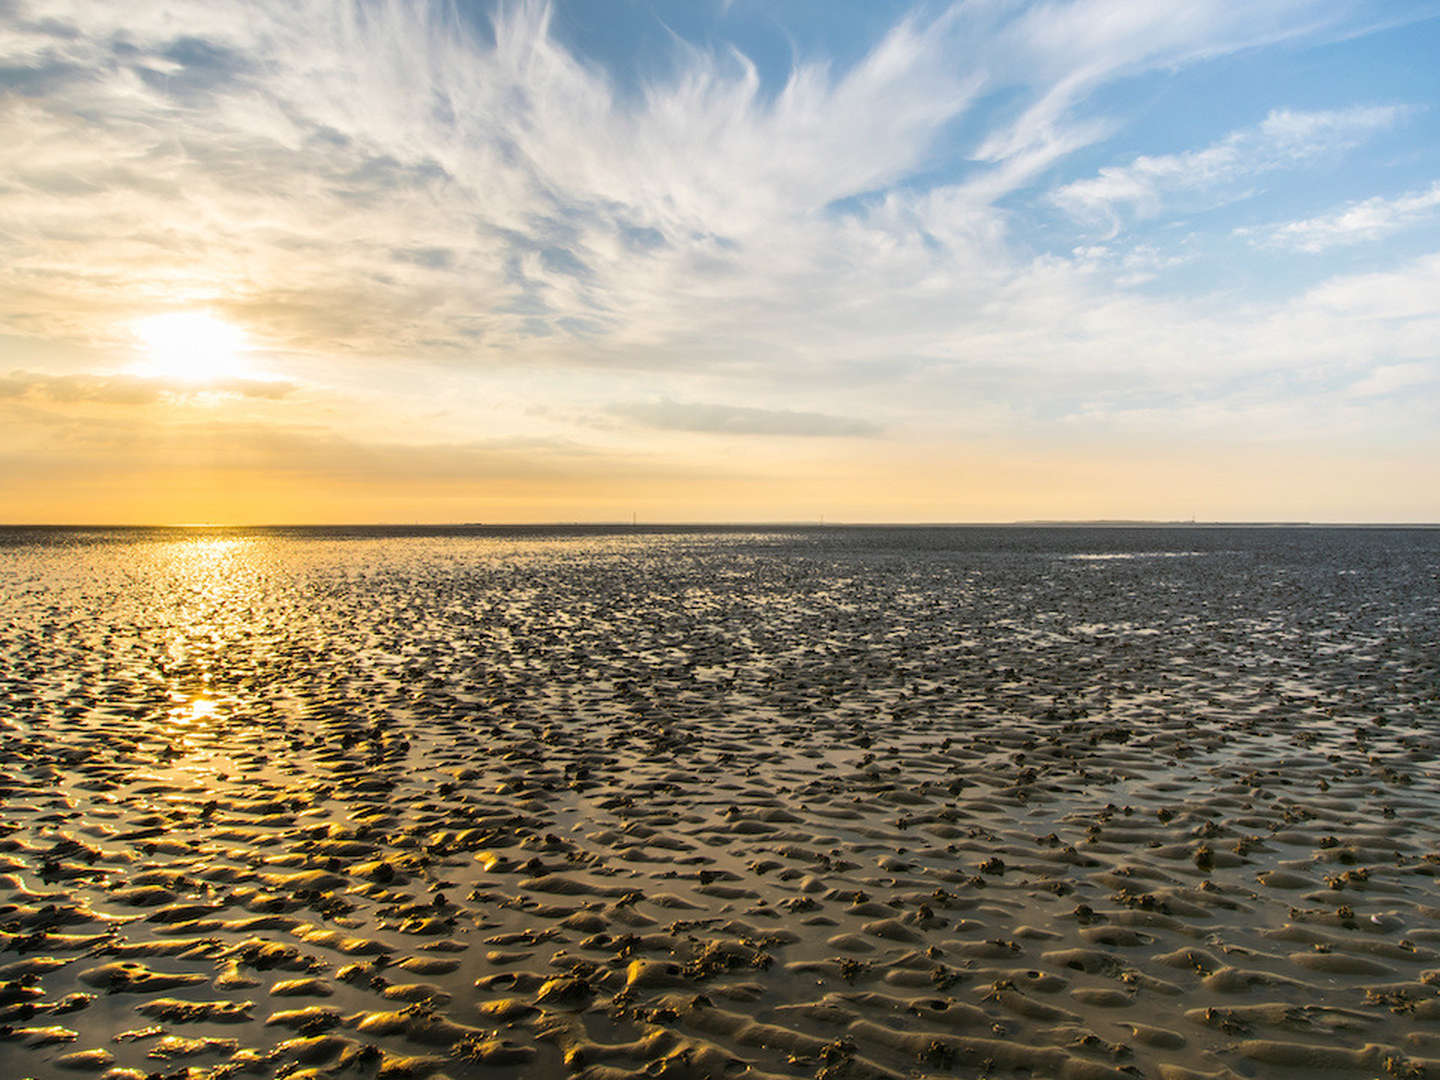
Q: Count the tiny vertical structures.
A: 3